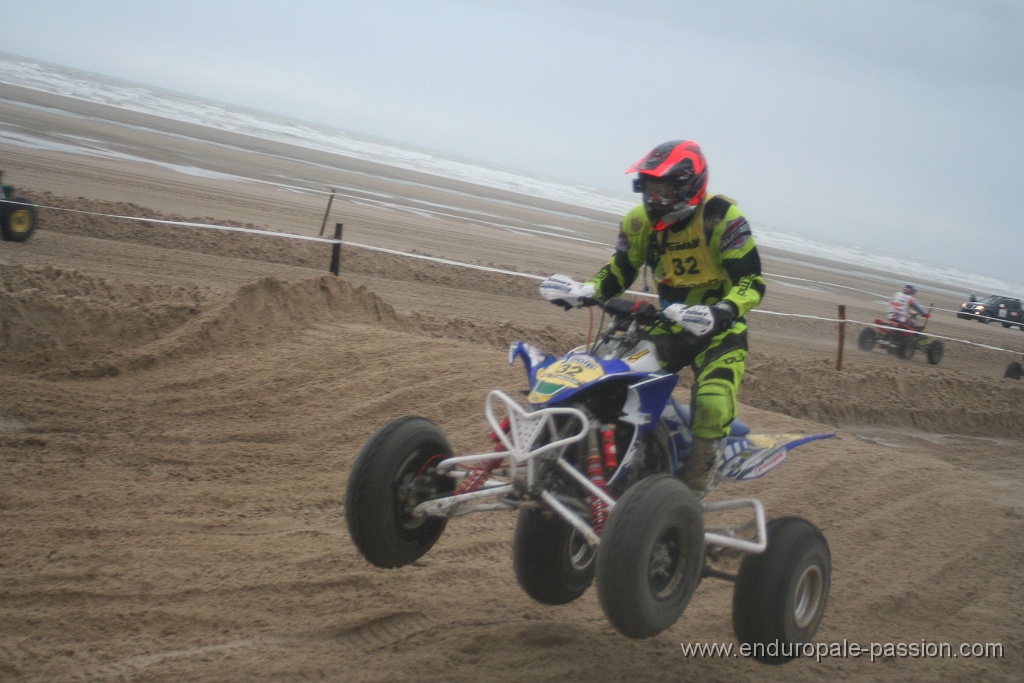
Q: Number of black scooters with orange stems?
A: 0